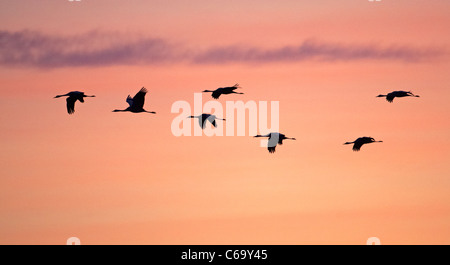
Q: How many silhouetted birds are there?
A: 7